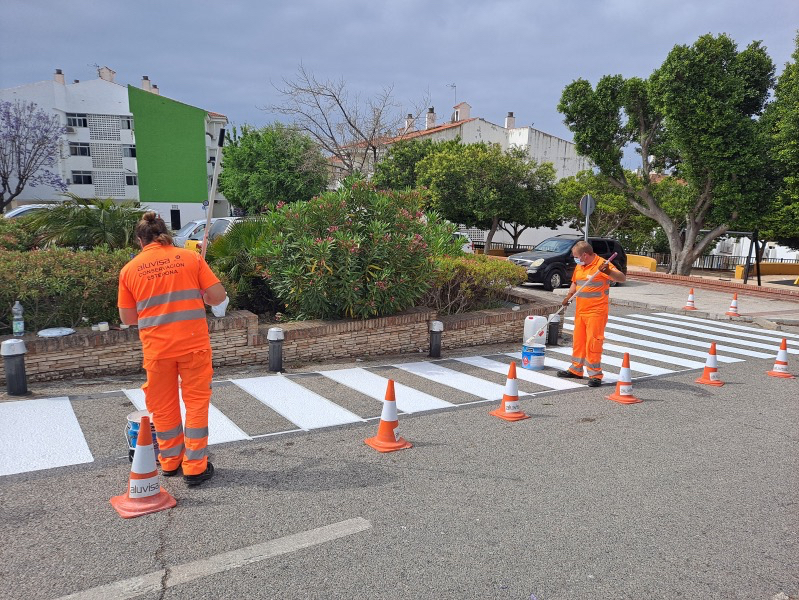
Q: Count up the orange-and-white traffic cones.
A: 8